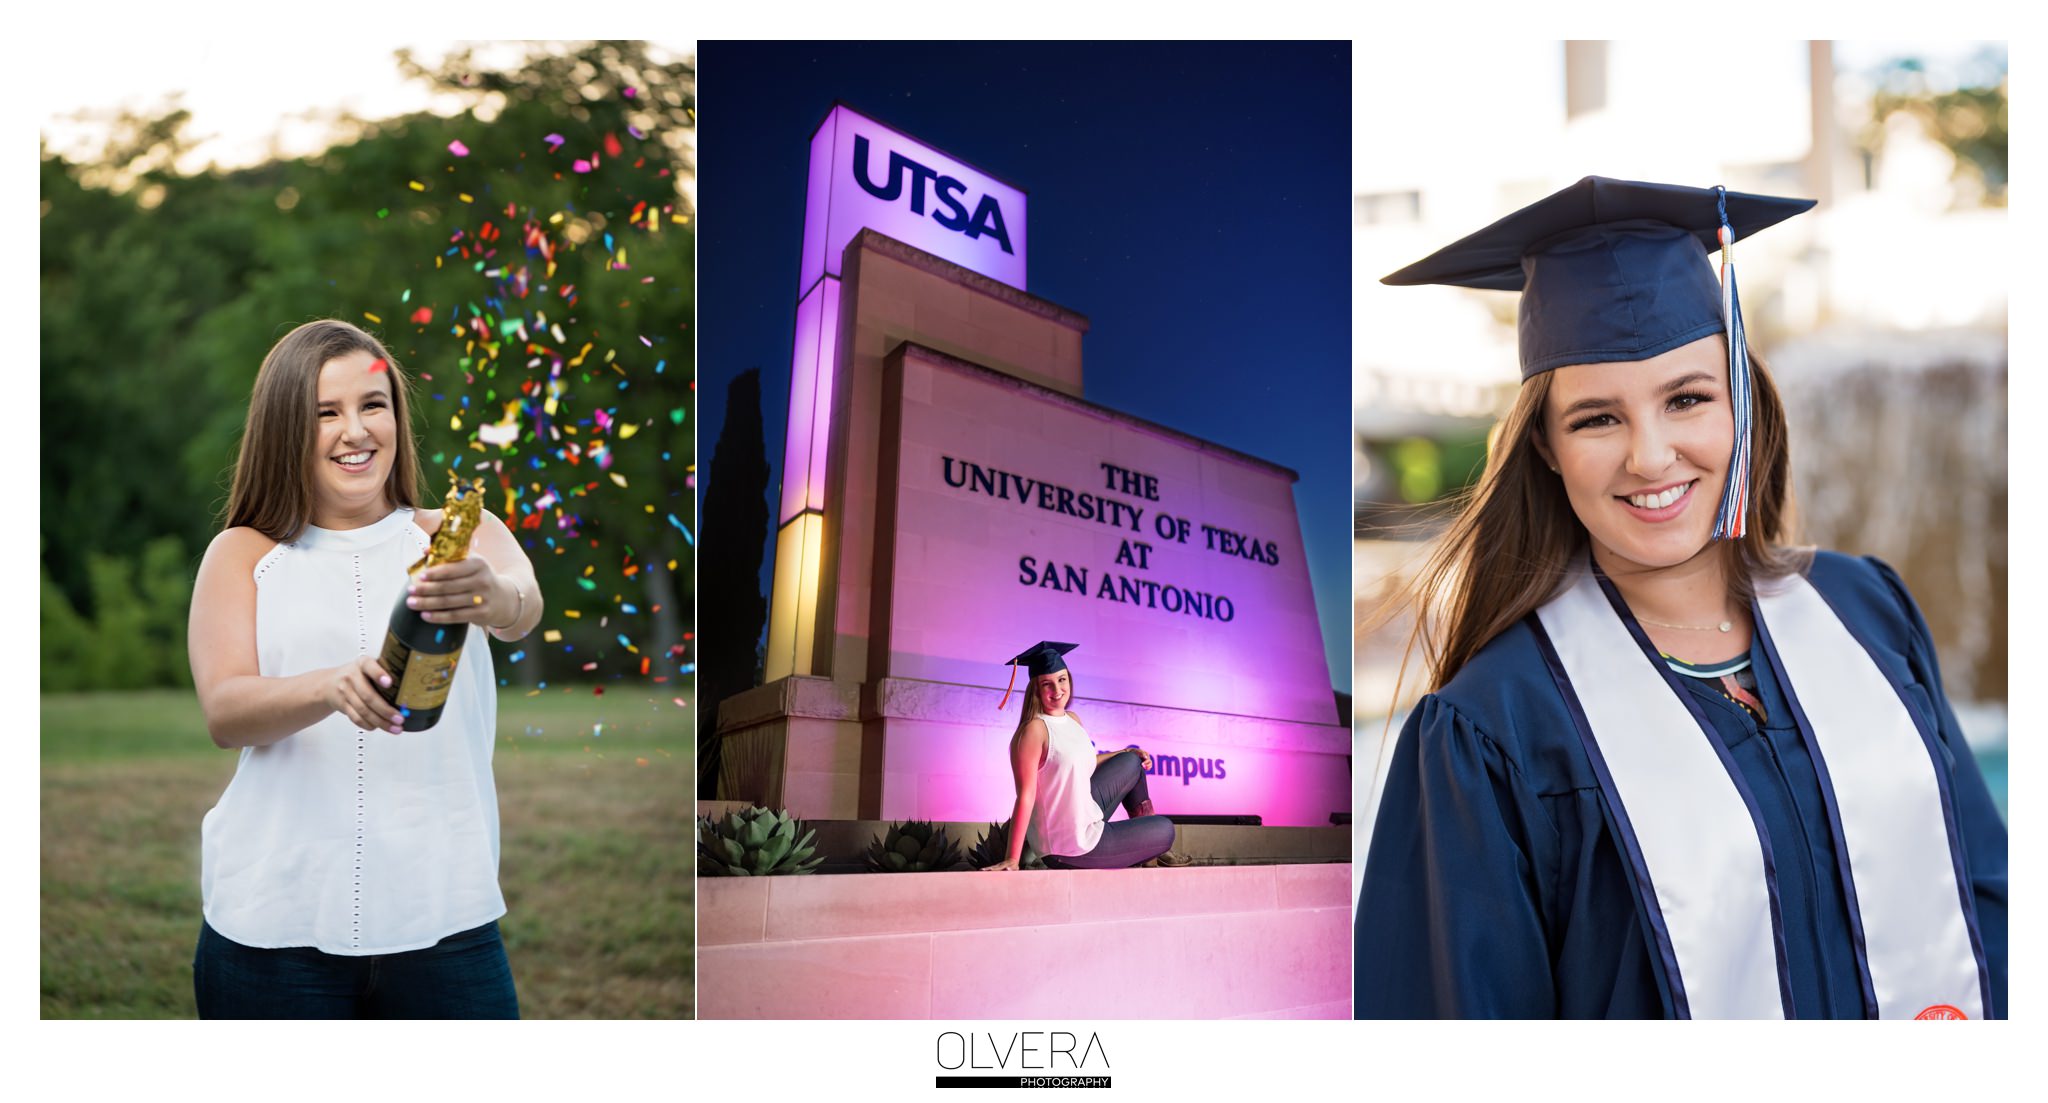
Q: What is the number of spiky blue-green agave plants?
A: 3